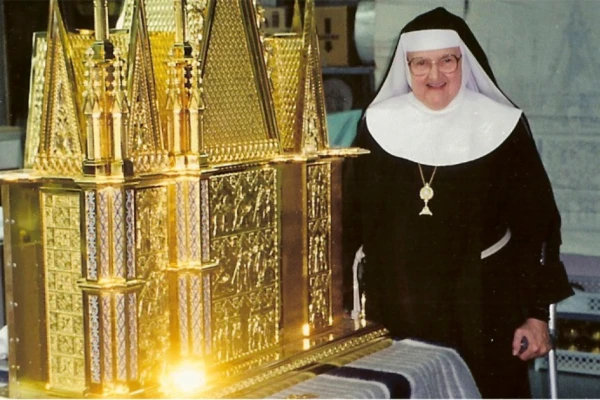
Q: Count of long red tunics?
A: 0